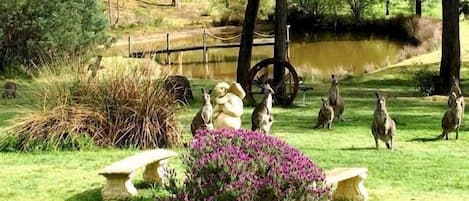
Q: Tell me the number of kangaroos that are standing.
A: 7